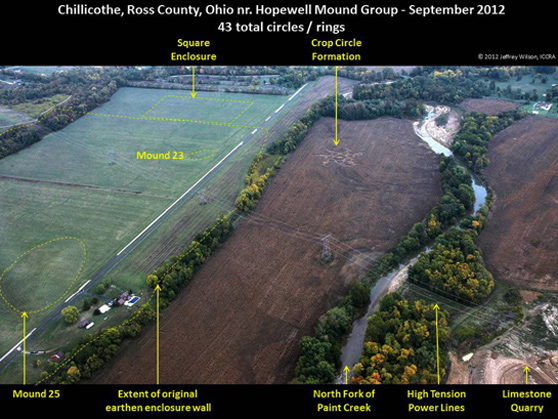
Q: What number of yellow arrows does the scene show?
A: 7